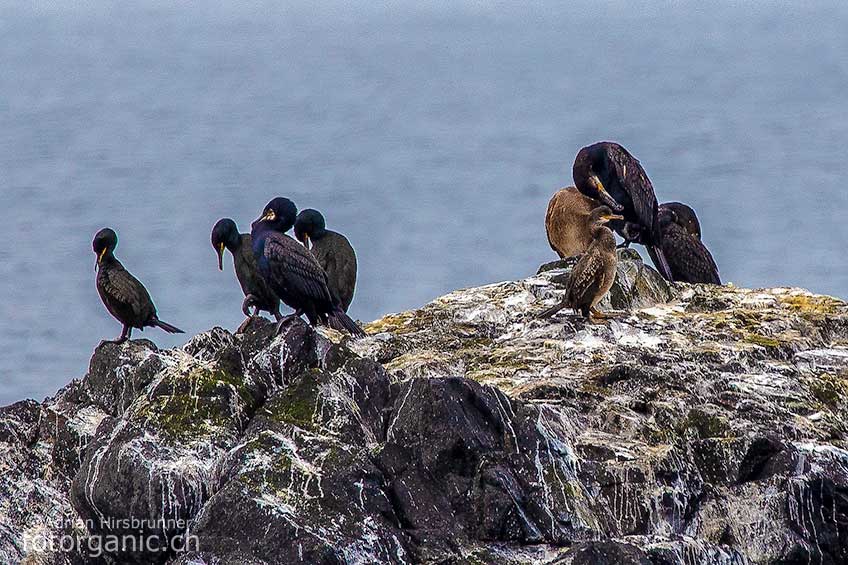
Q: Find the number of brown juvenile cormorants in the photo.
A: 2